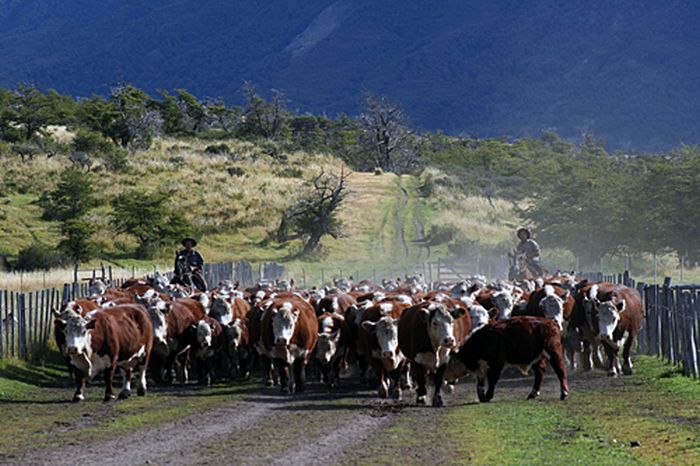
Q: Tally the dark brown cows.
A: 1